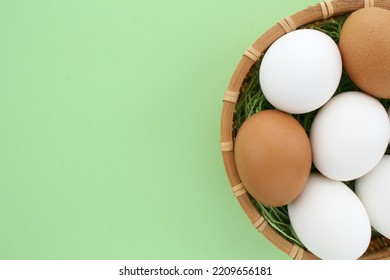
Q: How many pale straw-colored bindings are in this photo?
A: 9